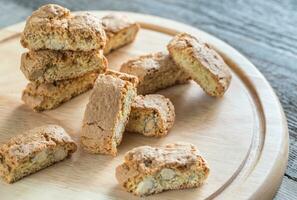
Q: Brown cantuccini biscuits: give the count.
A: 10